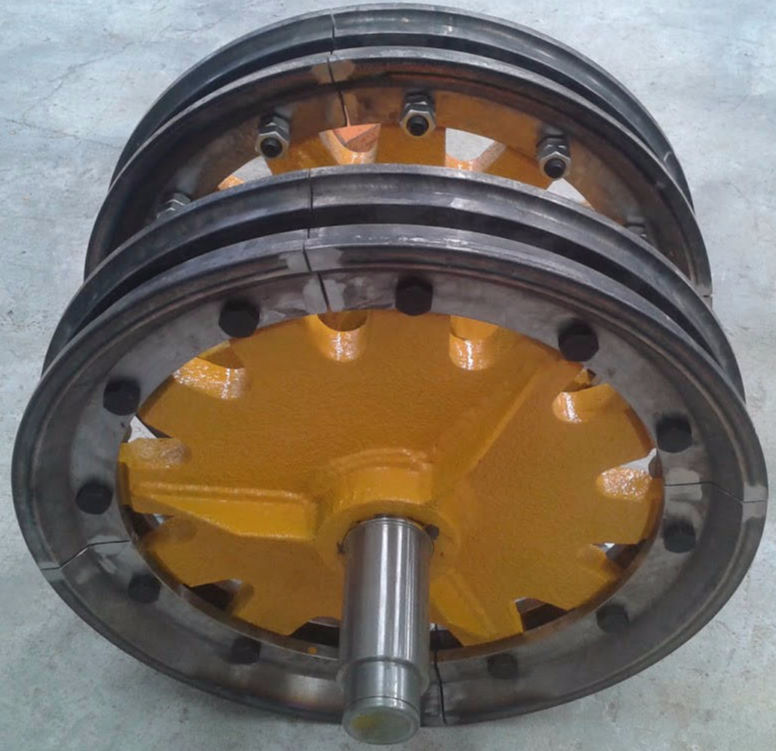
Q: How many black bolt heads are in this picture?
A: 11